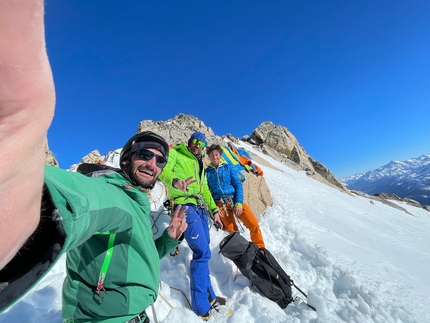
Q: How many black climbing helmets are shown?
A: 1